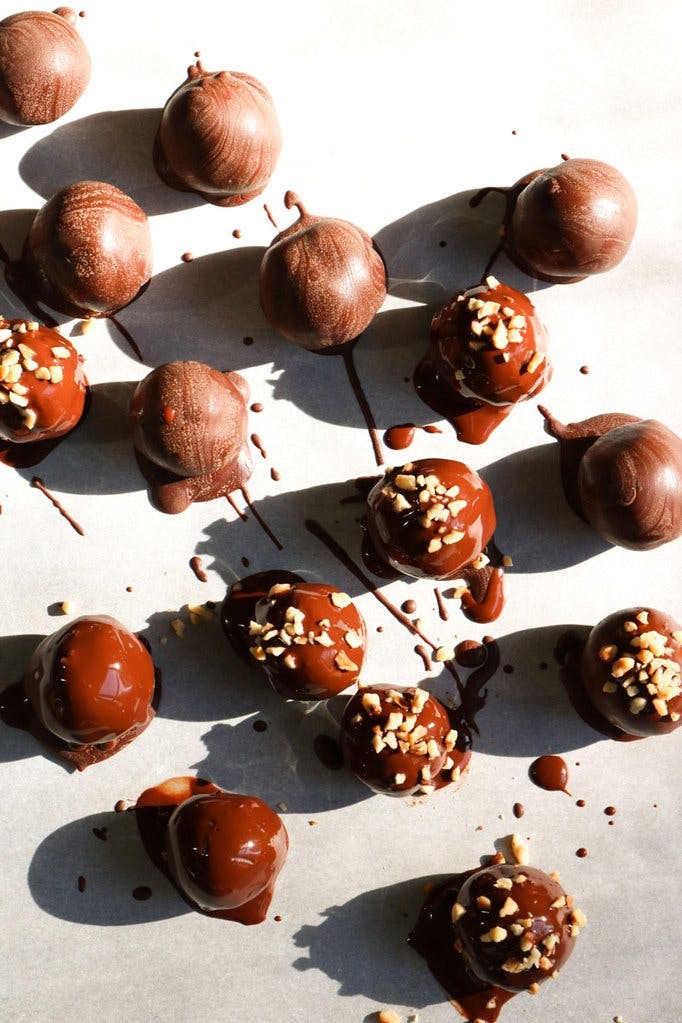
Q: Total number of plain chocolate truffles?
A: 9